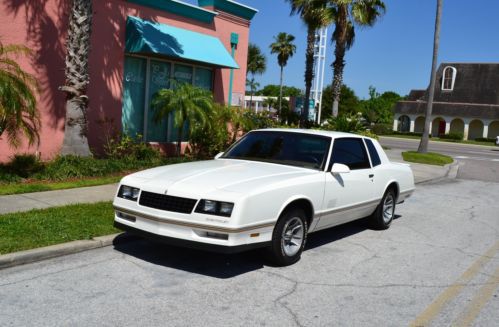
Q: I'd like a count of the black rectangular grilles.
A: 1